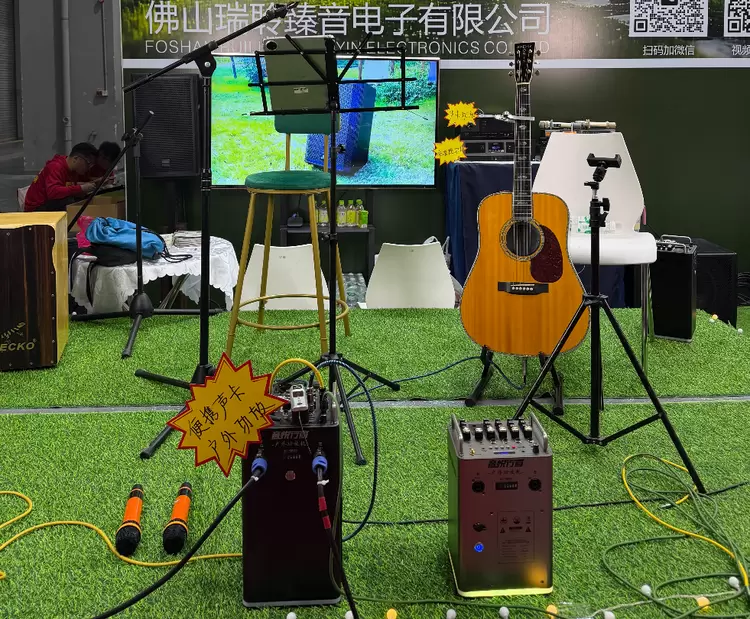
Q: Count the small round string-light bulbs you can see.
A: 13